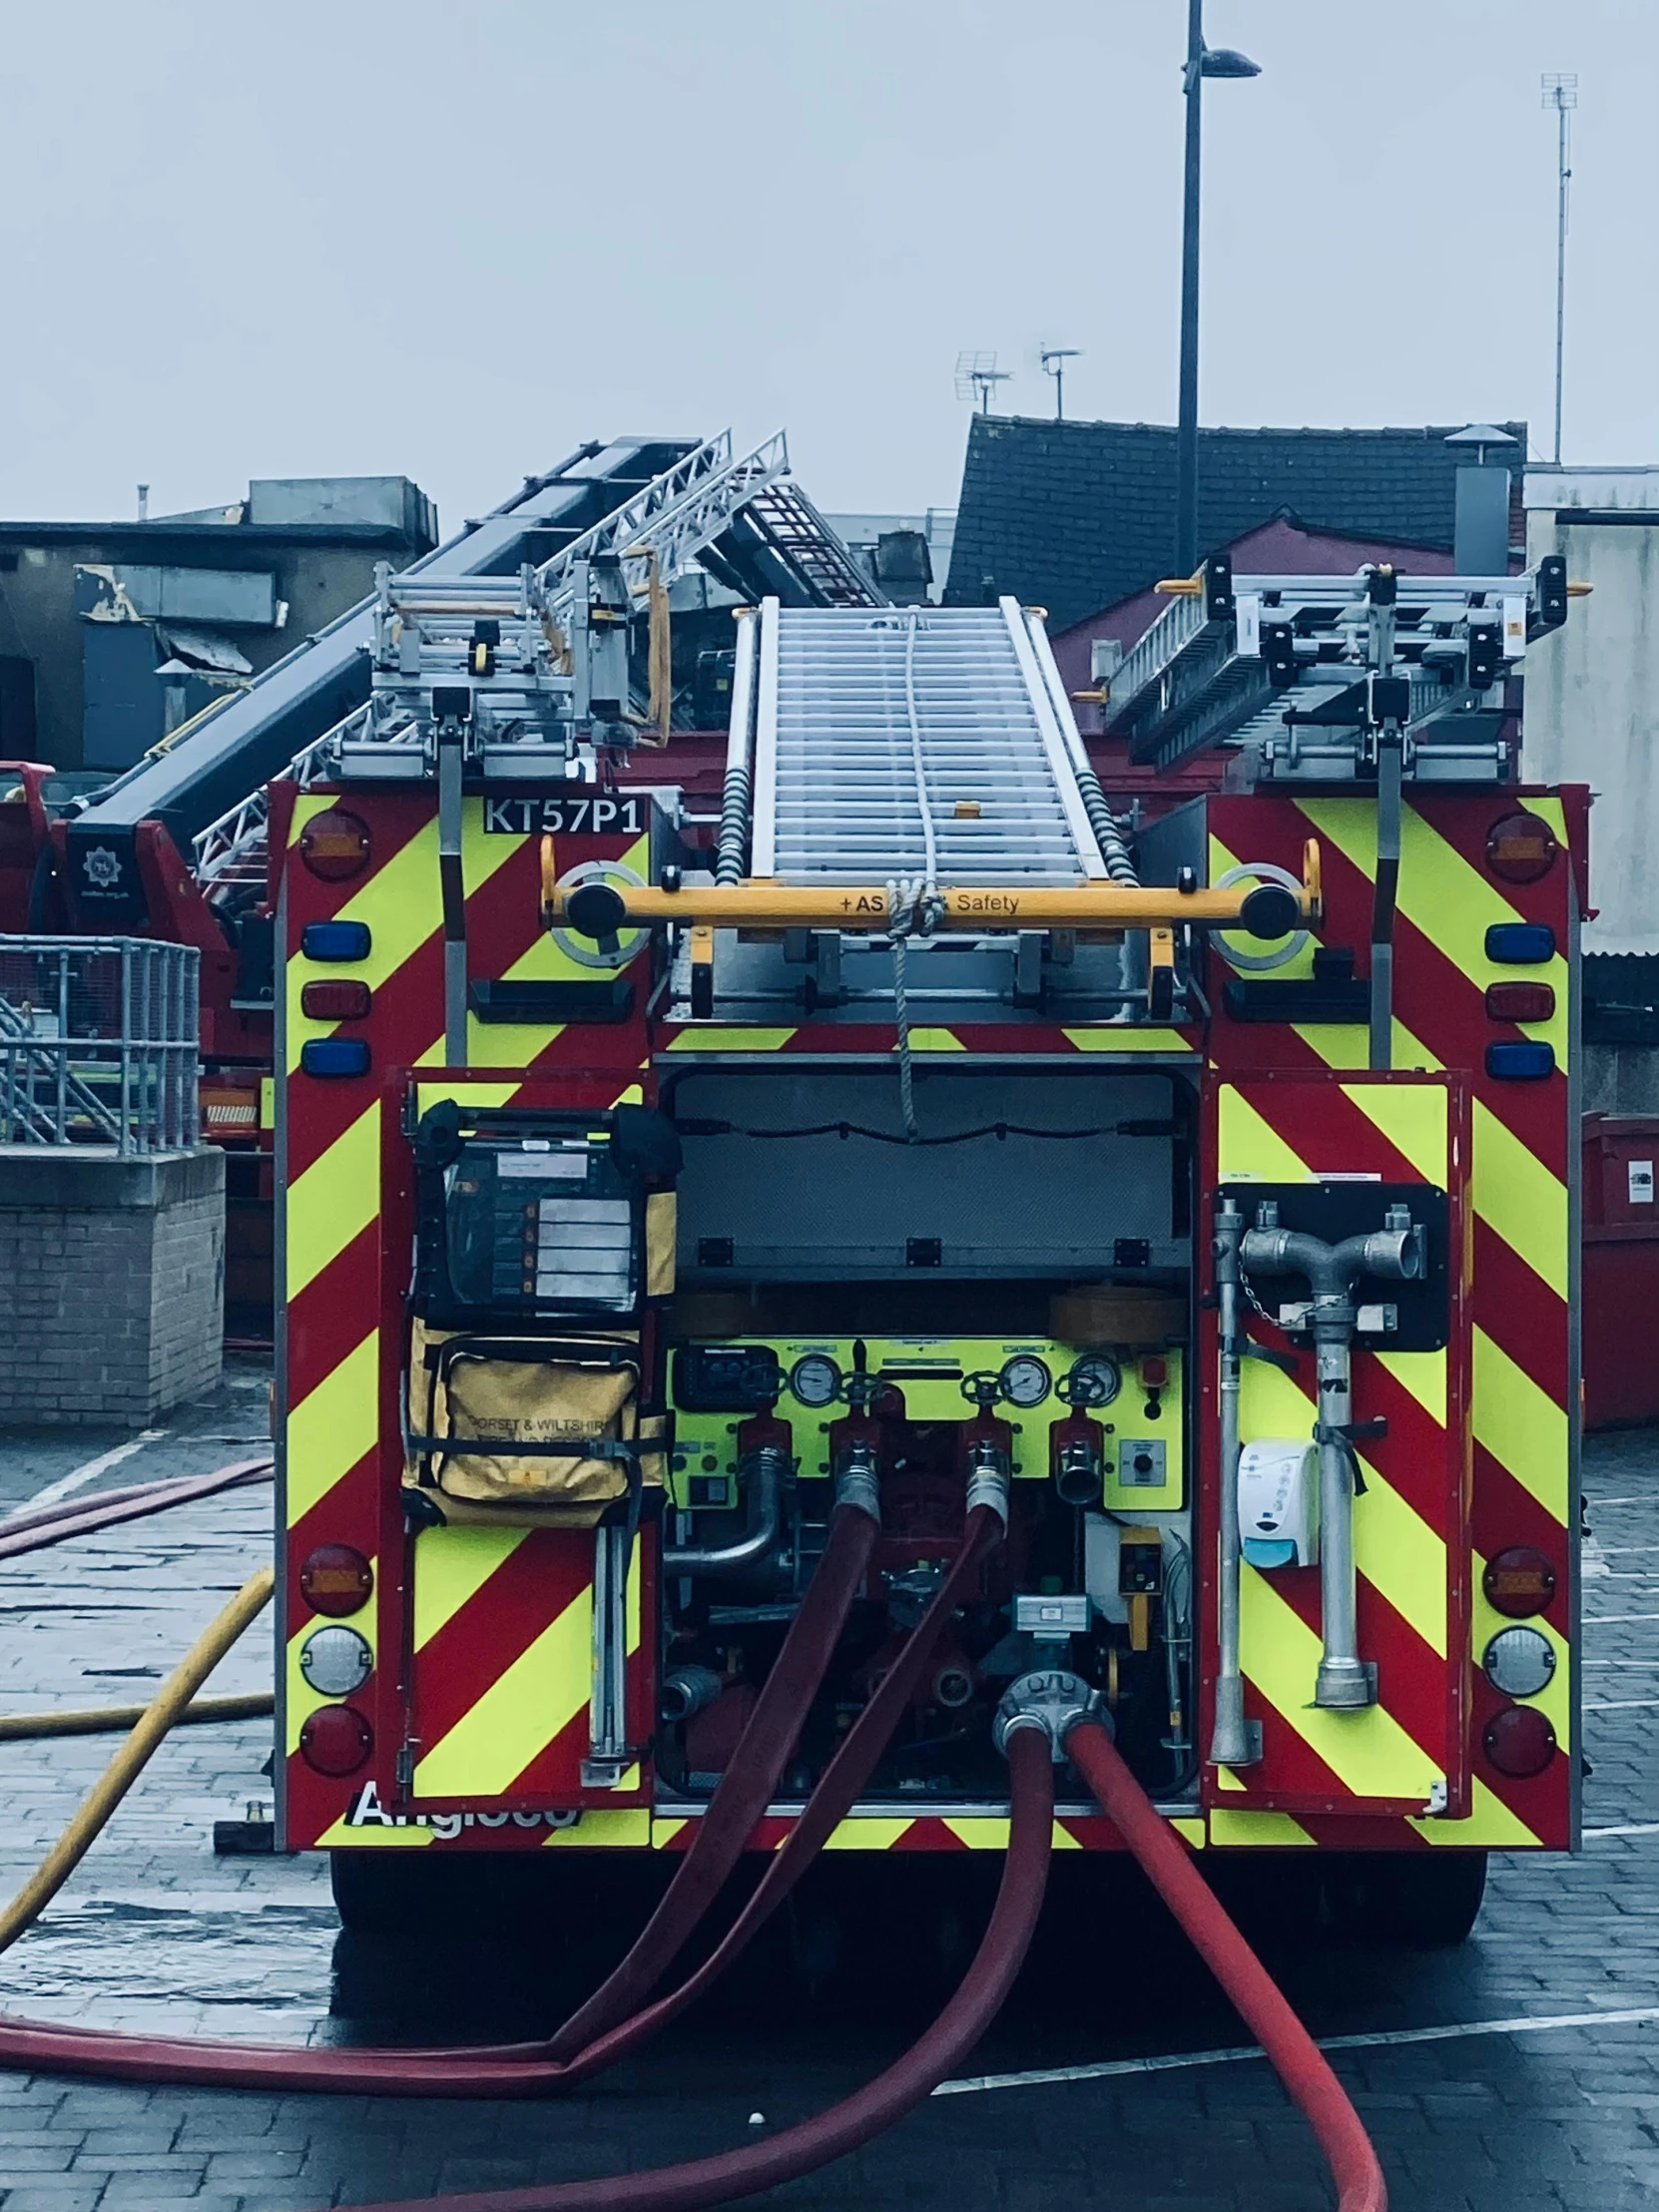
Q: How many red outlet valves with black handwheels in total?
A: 4